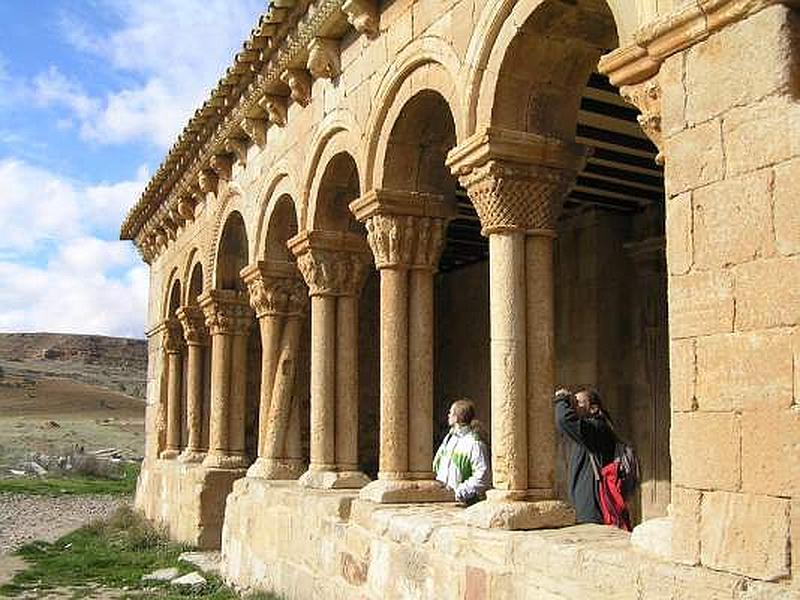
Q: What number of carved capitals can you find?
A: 8